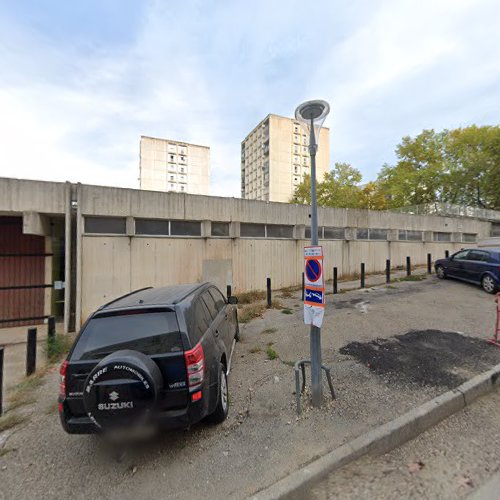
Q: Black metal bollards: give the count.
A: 12